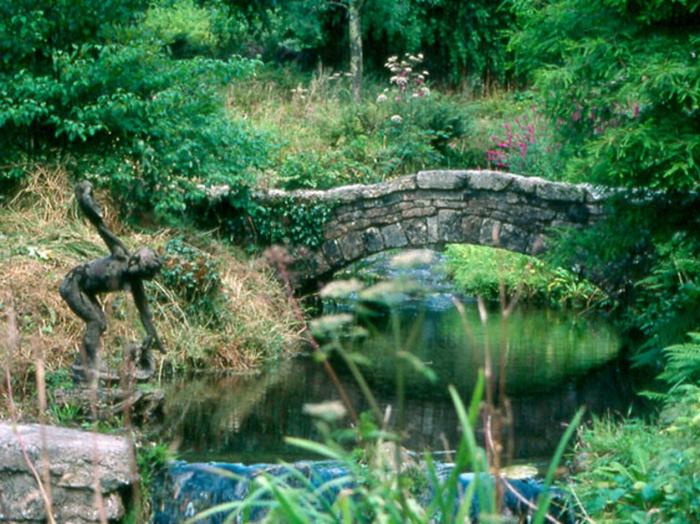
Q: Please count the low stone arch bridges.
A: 1